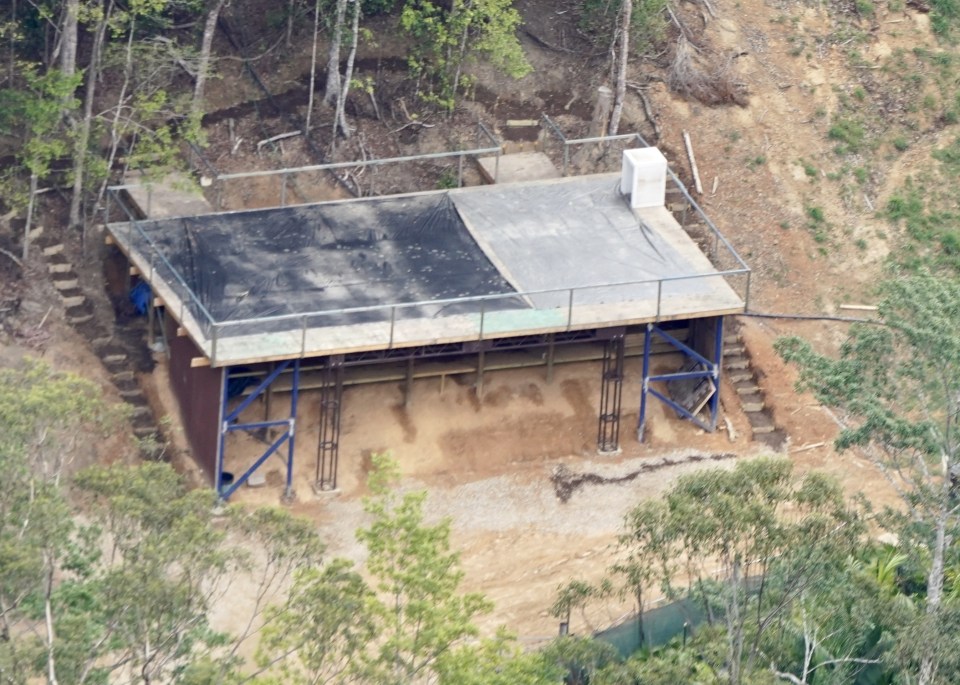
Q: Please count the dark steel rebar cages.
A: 2